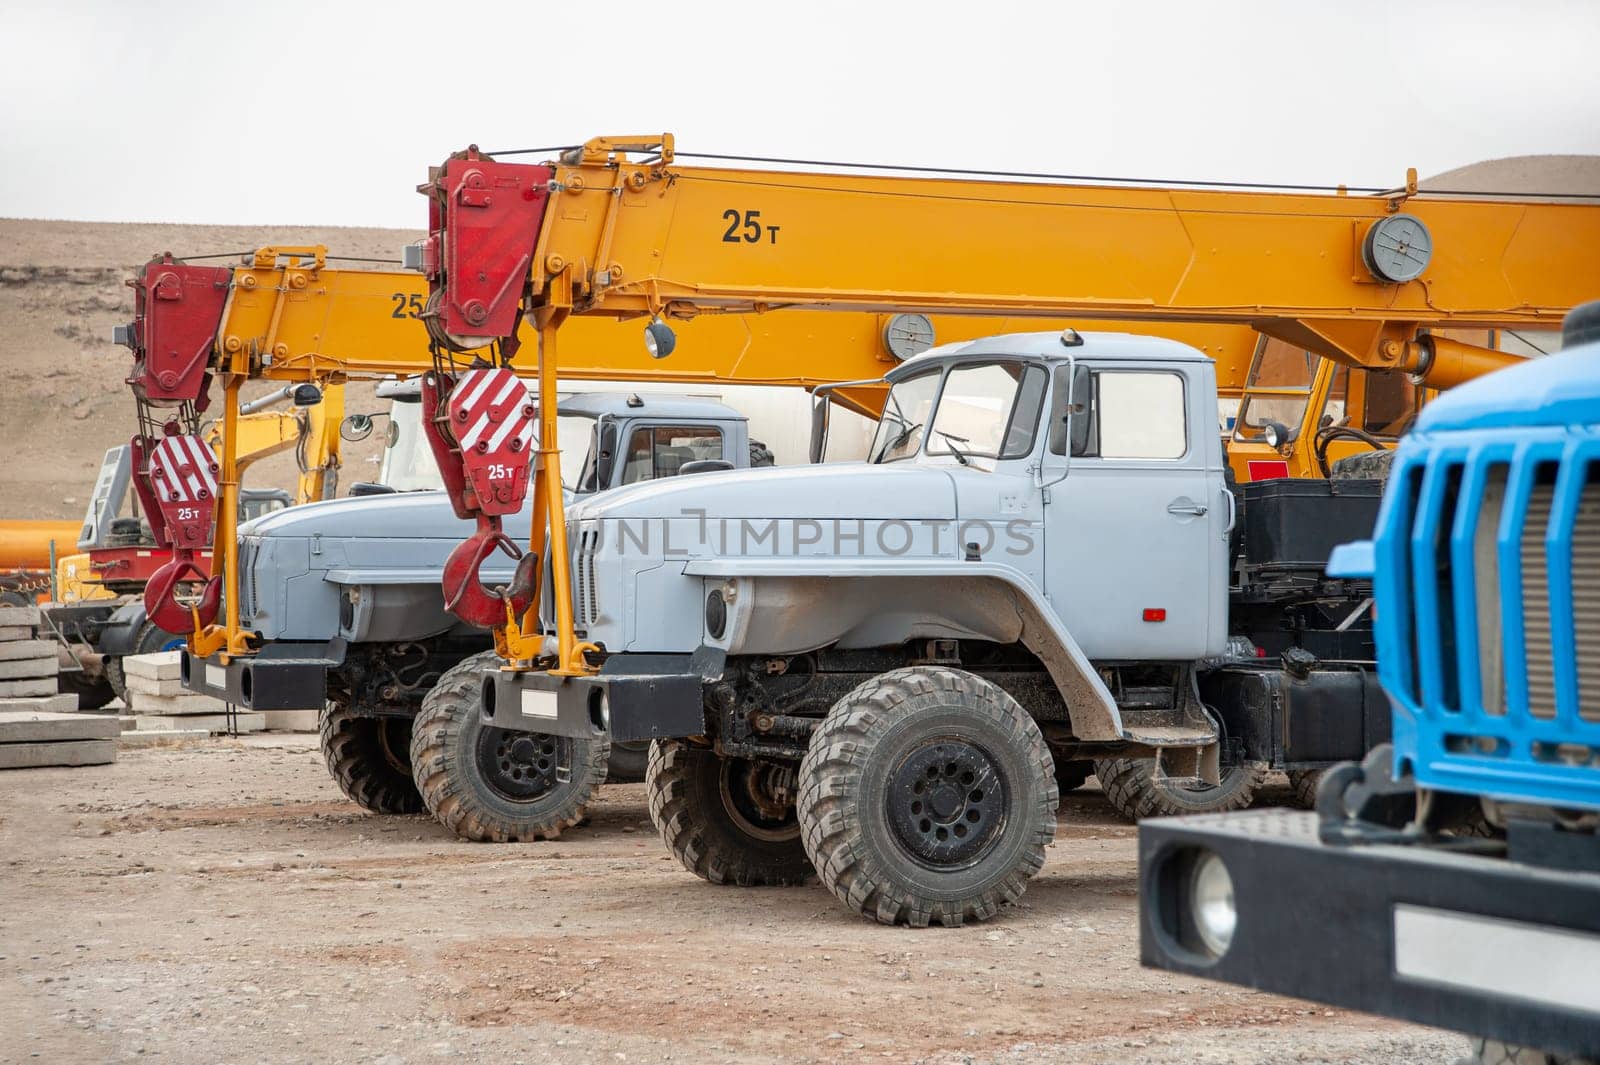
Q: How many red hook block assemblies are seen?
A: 2